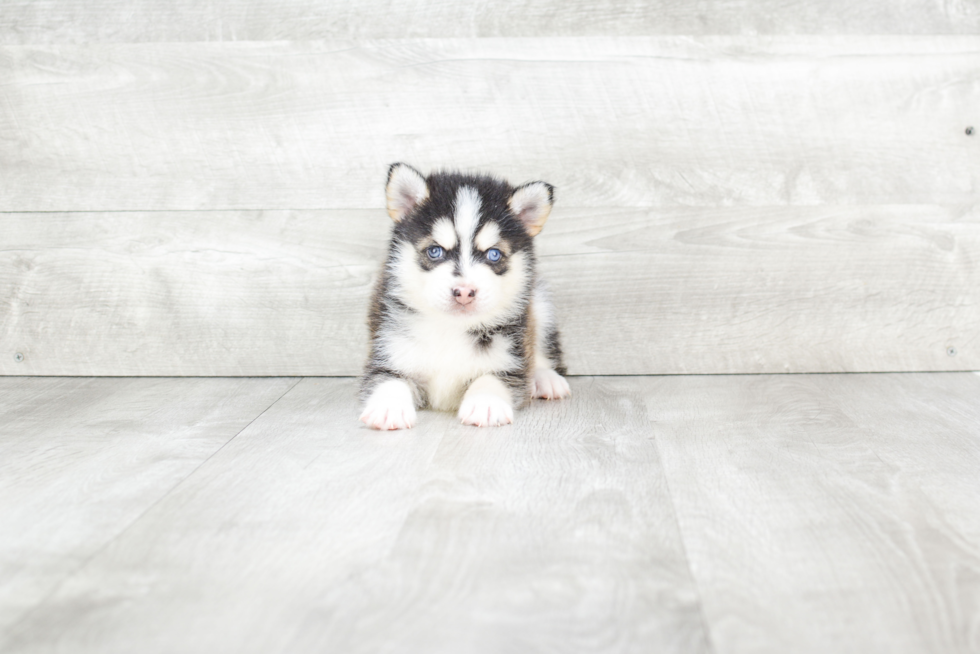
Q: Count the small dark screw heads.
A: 3